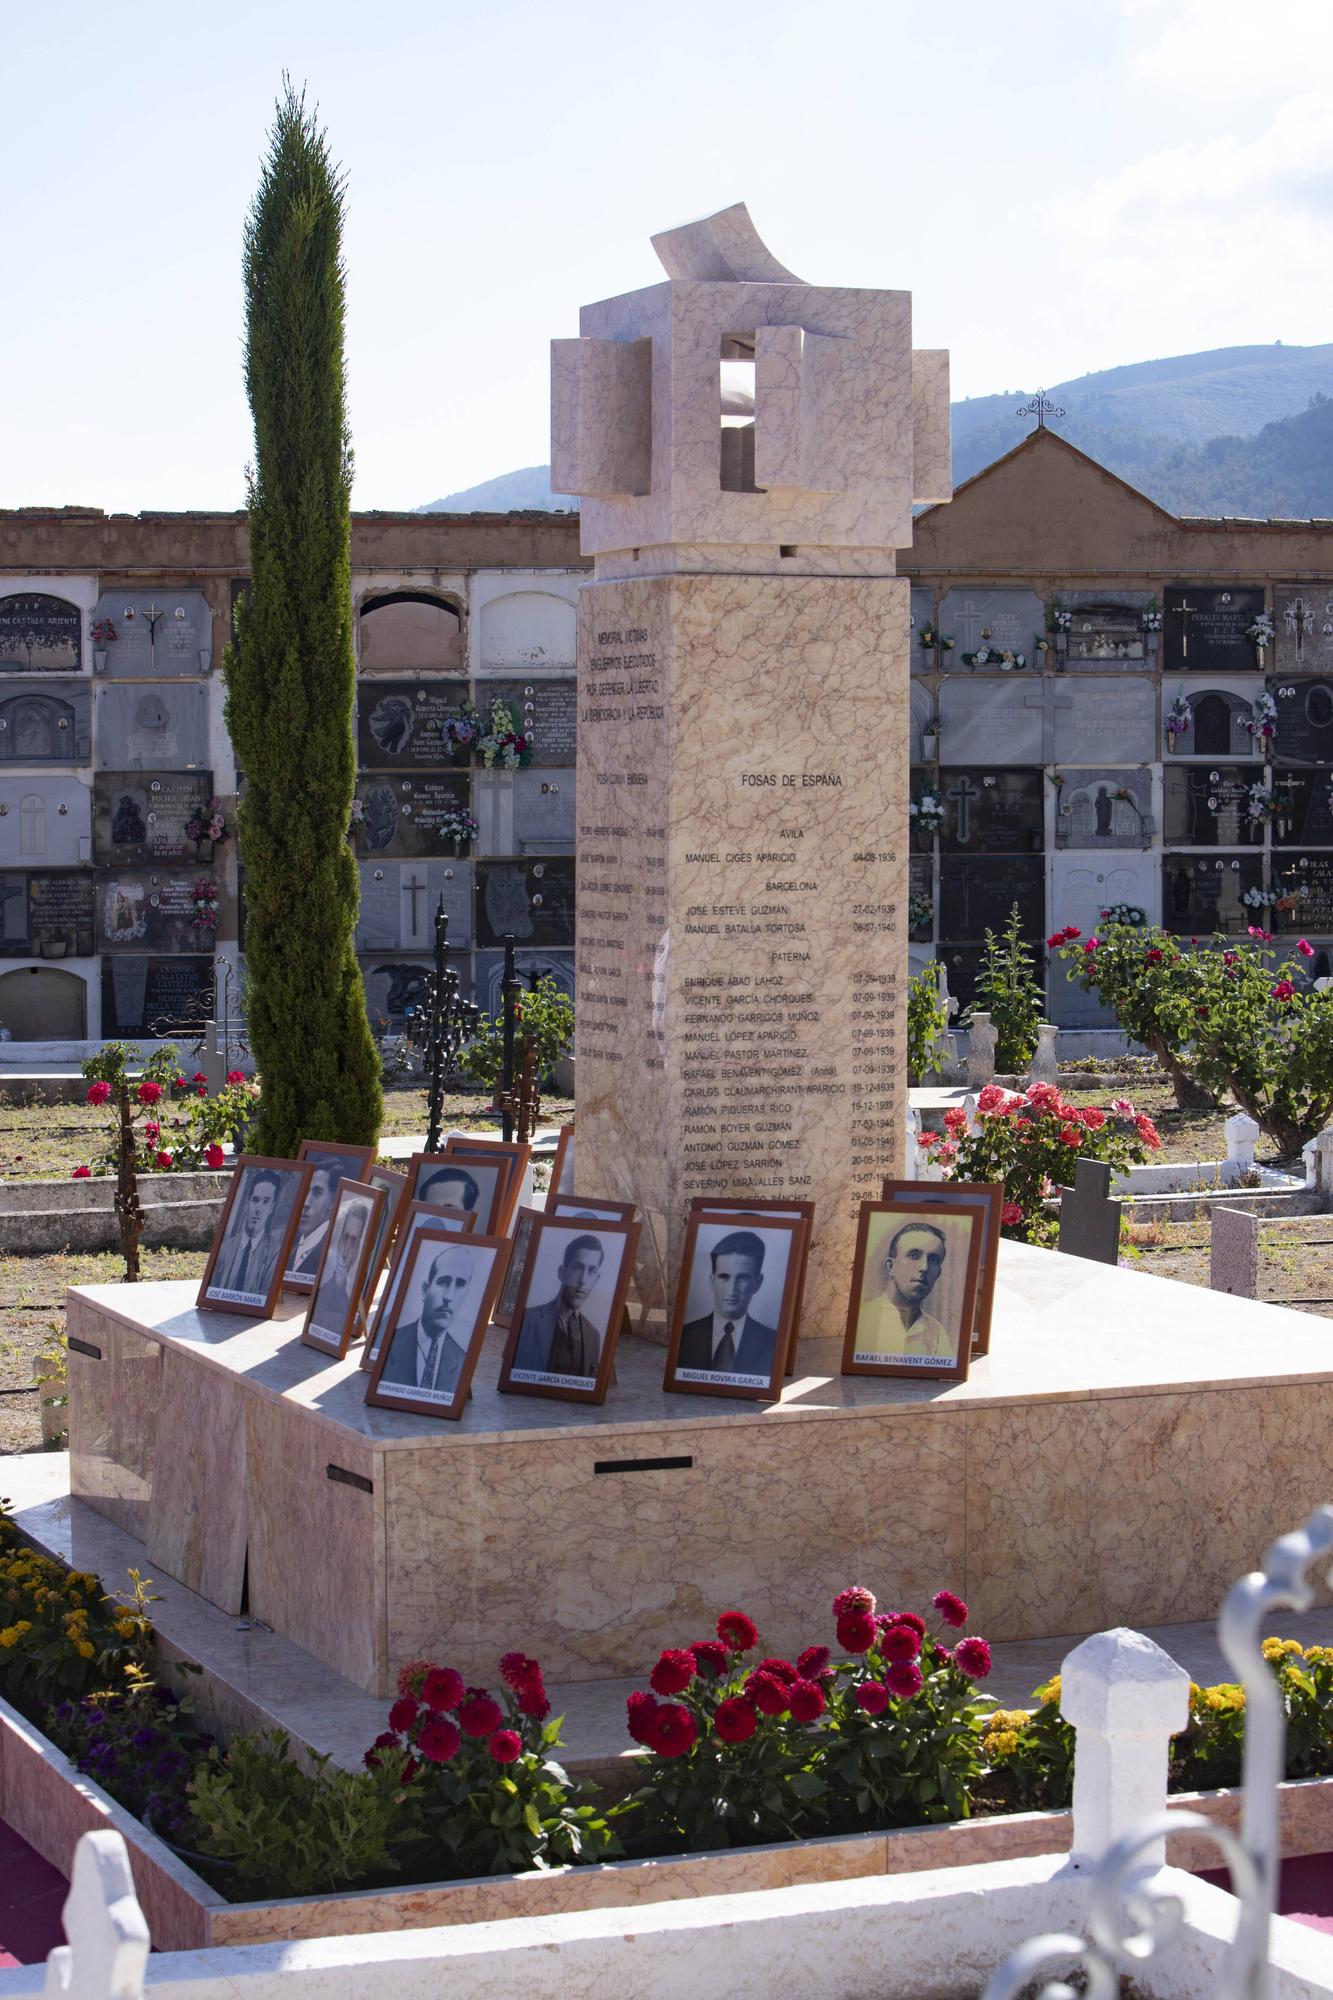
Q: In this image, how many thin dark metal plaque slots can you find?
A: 3